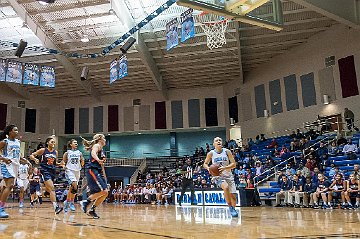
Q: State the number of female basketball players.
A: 7